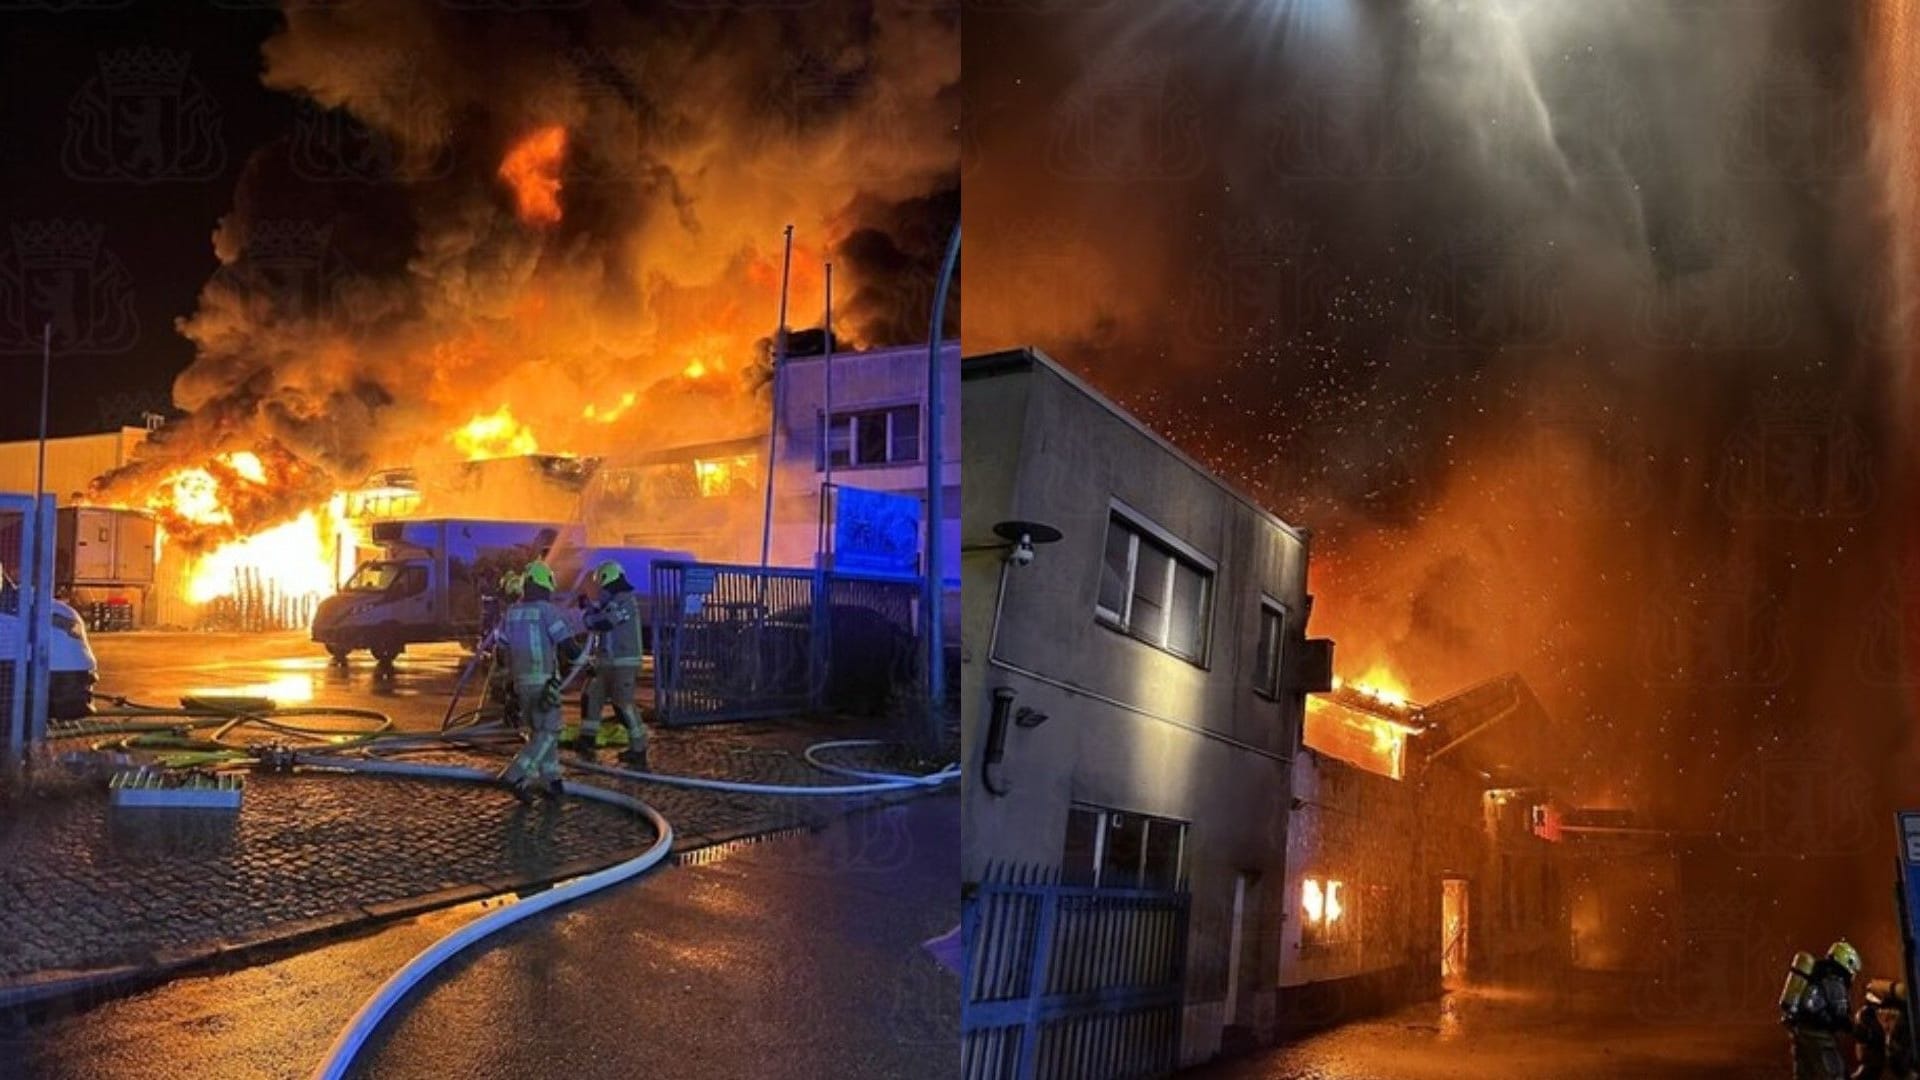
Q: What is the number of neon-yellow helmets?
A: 4